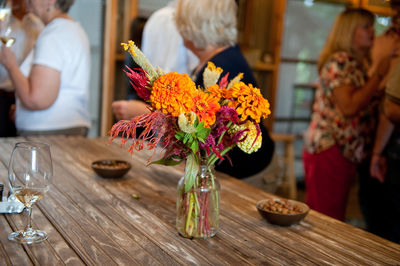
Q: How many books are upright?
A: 0